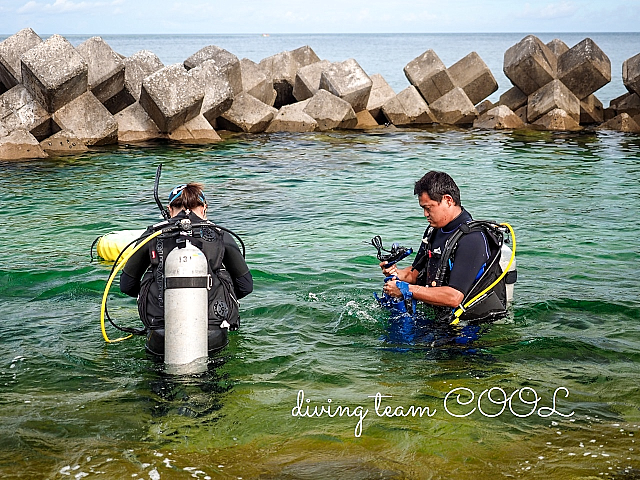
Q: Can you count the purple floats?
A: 0